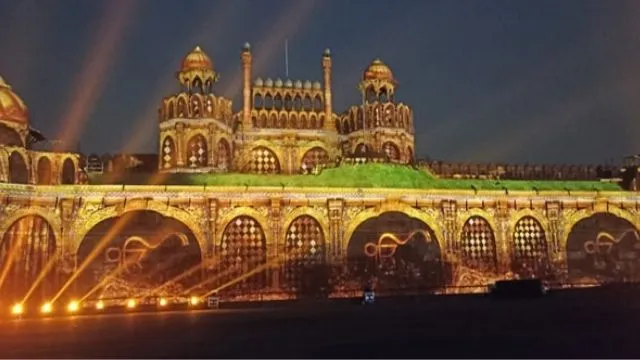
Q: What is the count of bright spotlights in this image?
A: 7